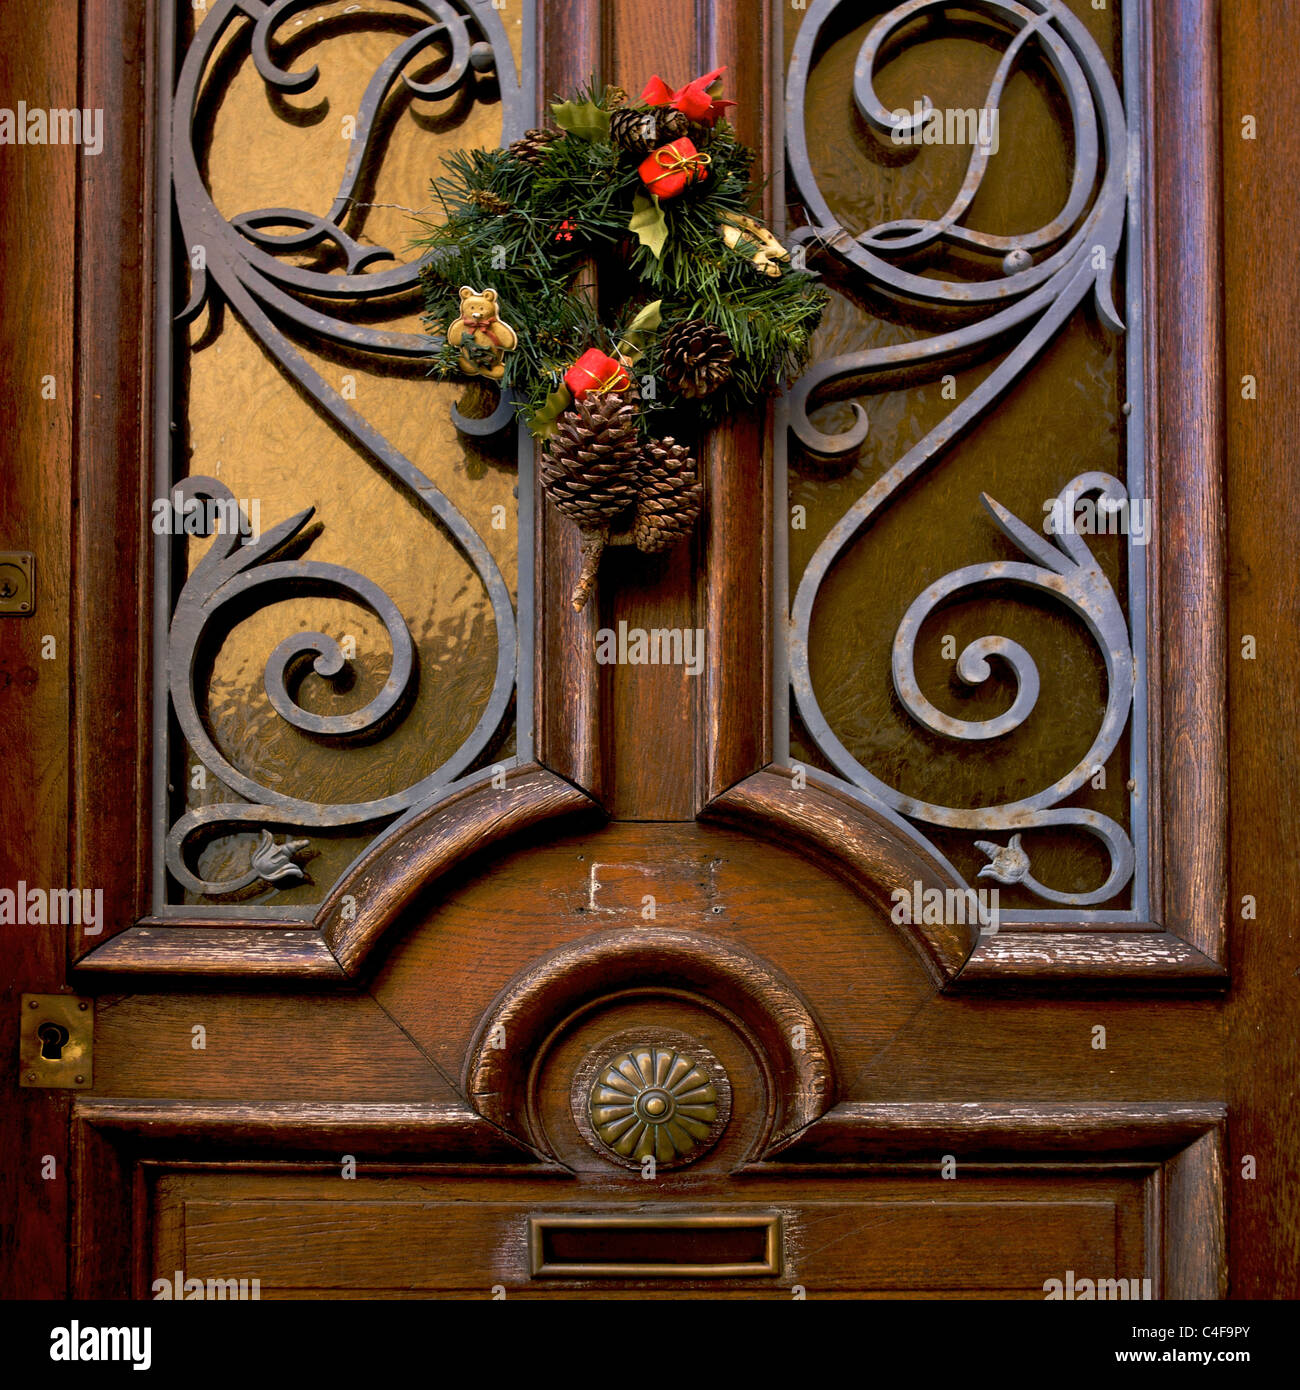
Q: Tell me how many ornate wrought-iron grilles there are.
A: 2